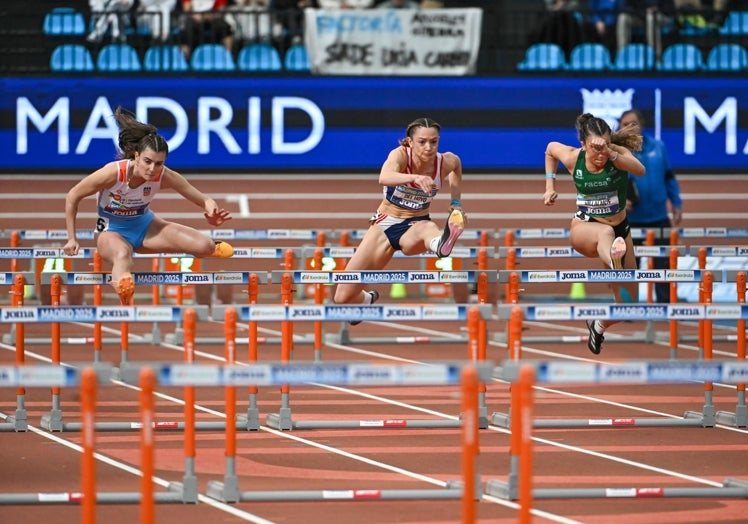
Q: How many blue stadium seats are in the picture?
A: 13